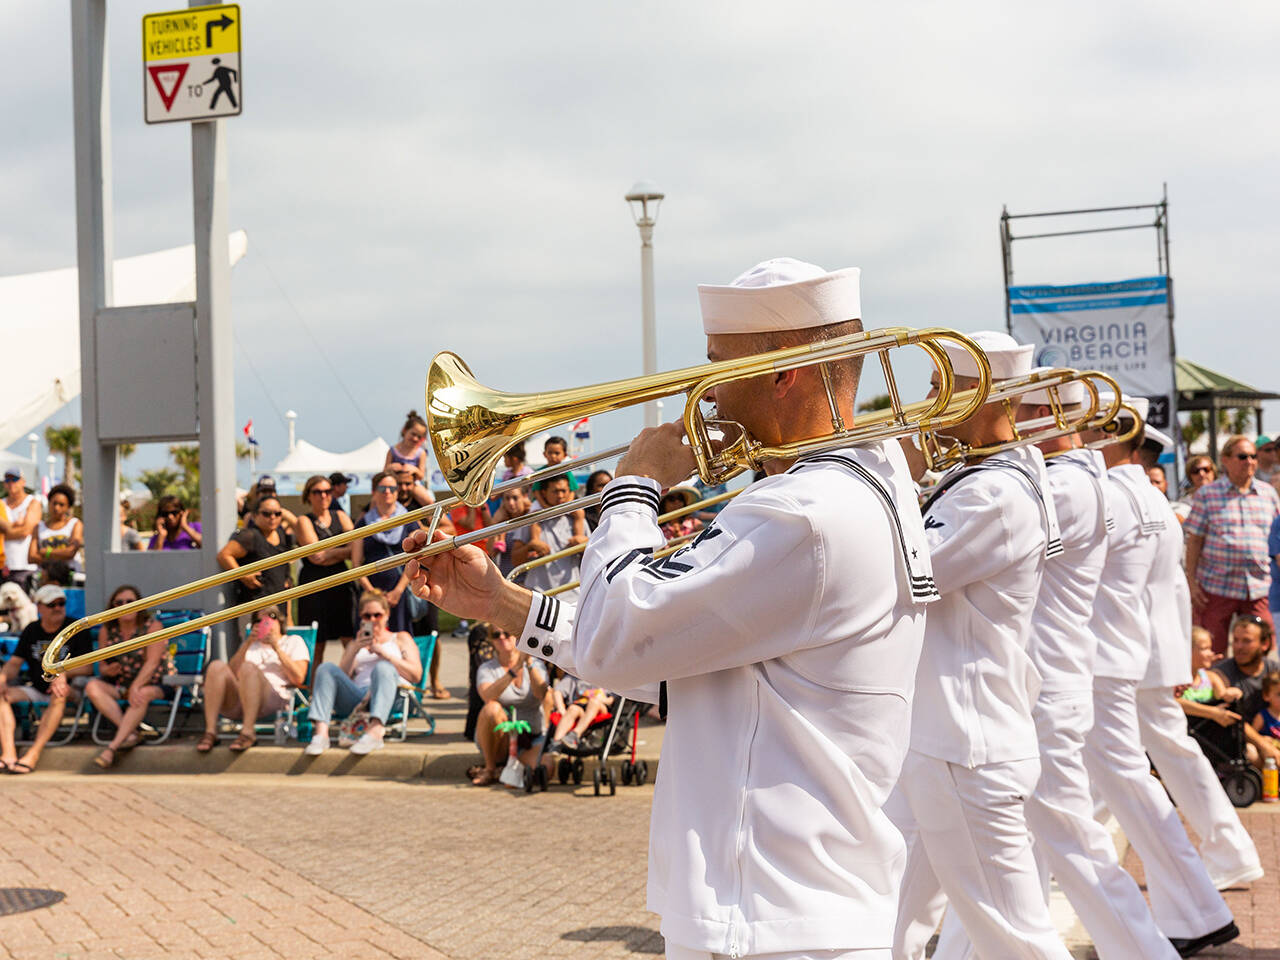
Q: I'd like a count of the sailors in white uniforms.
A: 5